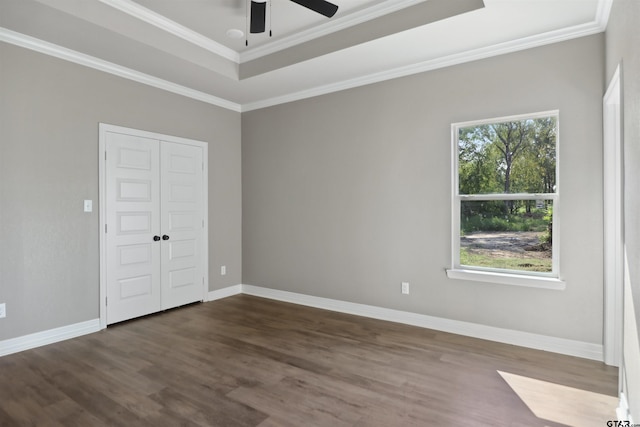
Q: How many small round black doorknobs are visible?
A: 2